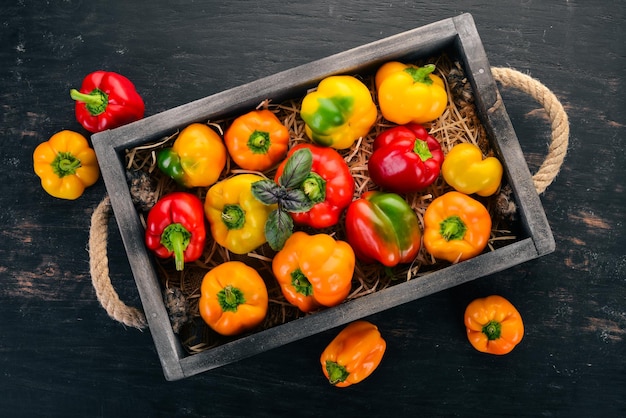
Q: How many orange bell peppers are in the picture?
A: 6